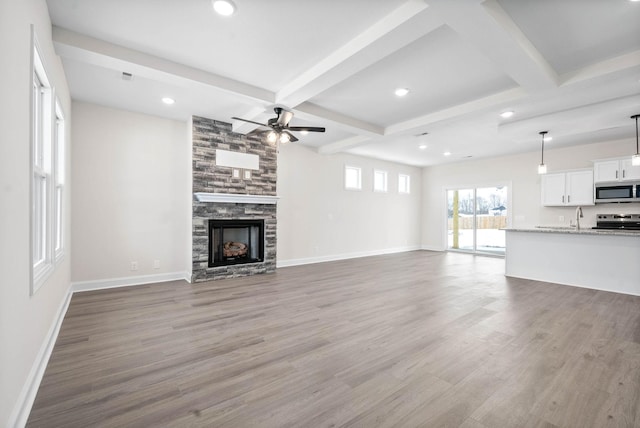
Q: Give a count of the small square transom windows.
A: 3